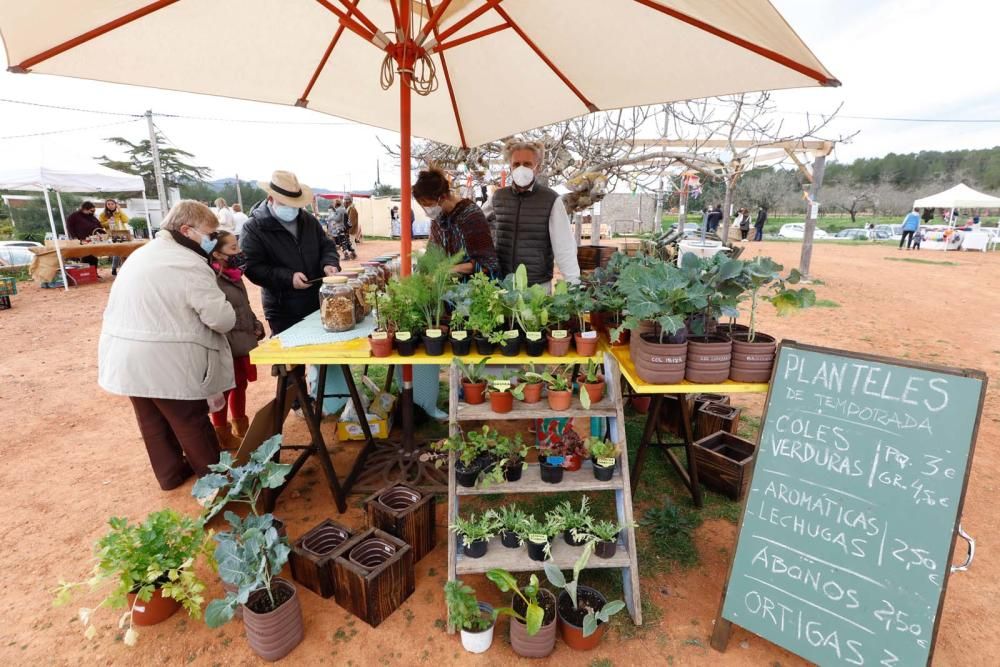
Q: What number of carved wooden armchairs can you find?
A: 0